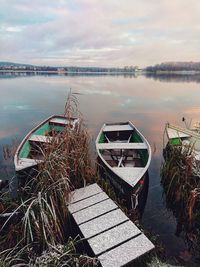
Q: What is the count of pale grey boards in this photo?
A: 6